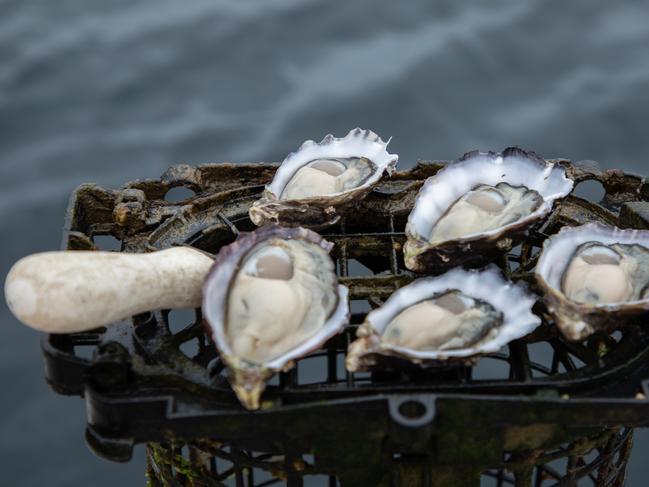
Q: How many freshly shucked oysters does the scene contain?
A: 5